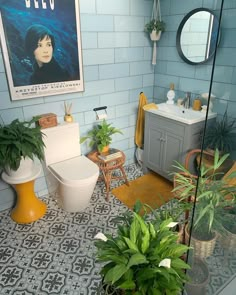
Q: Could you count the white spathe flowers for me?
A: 3